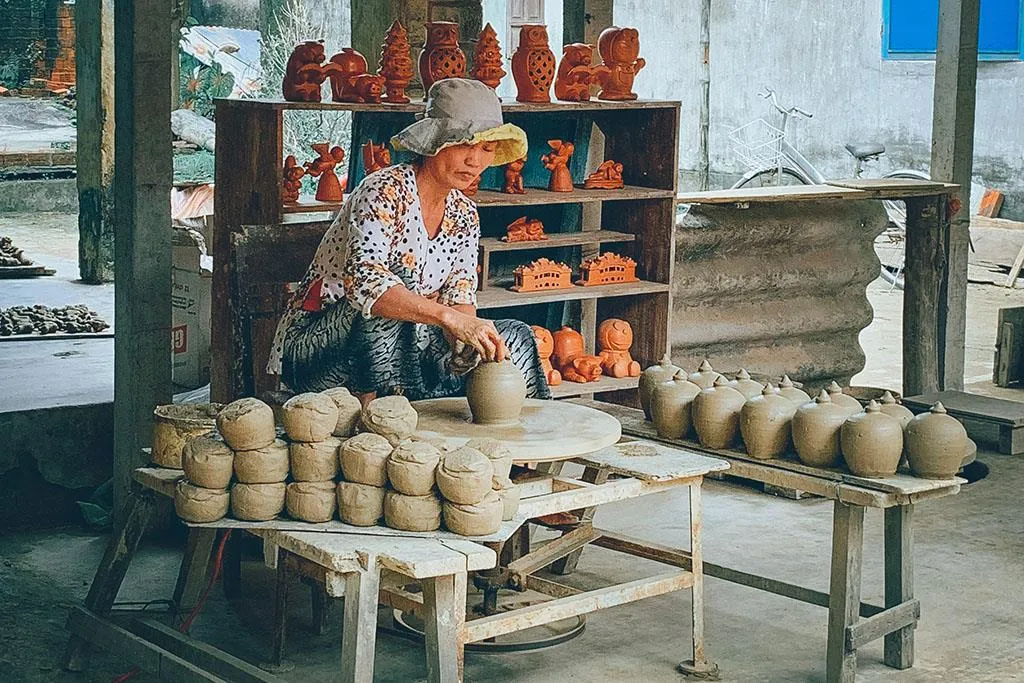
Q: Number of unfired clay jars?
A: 13